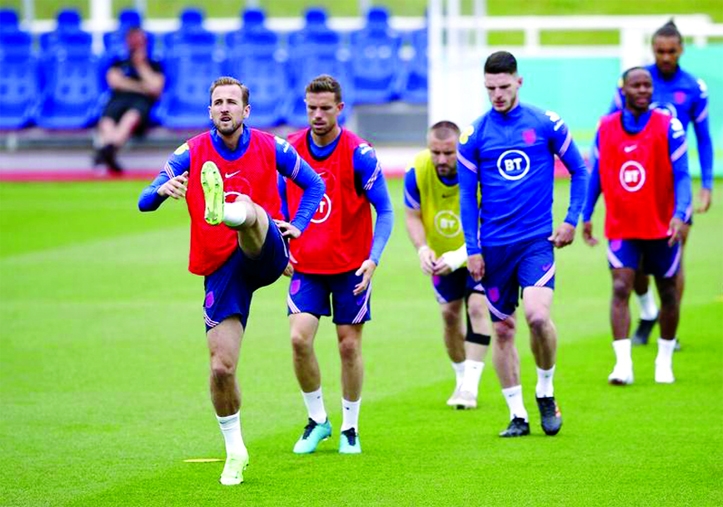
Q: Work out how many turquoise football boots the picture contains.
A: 2